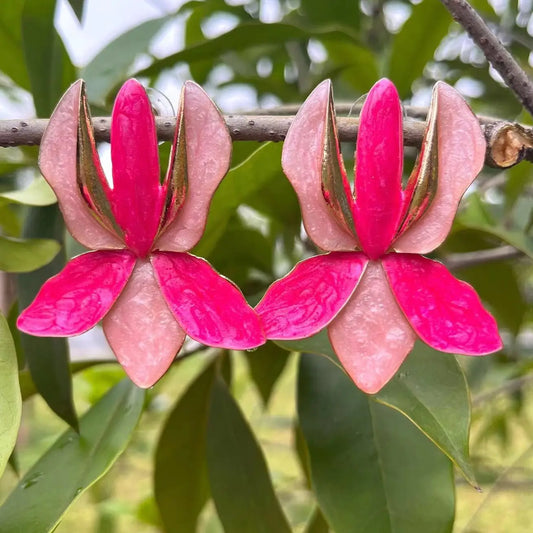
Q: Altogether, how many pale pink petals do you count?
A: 6